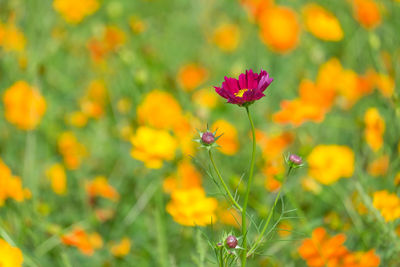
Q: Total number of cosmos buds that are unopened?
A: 3